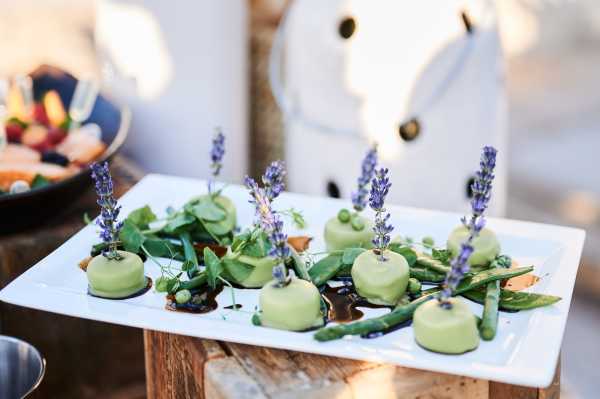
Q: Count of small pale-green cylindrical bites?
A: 8